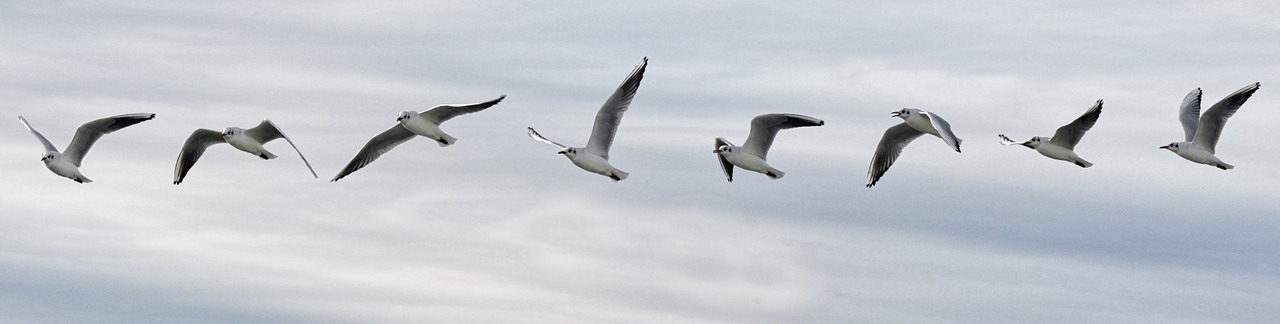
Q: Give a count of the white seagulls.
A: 8